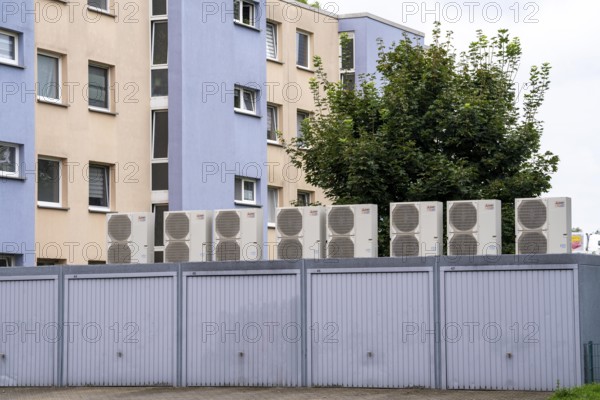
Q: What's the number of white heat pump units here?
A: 8